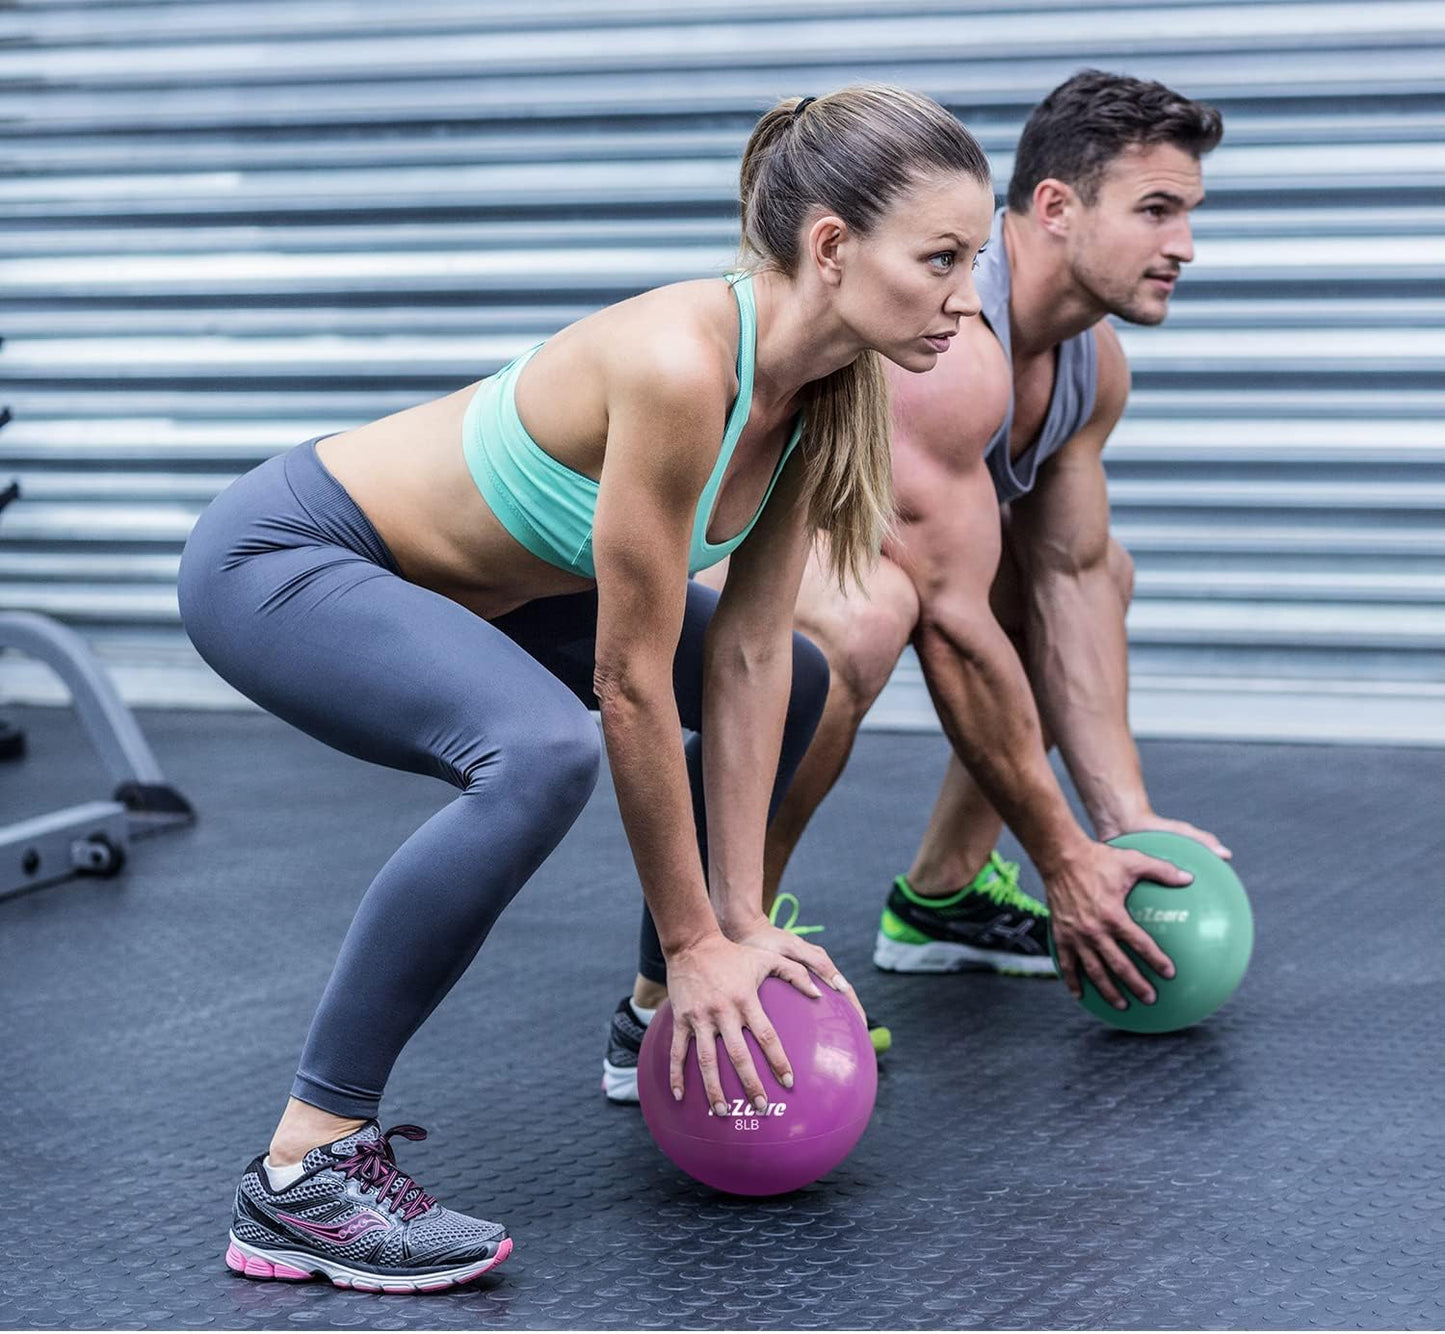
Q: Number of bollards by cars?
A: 0